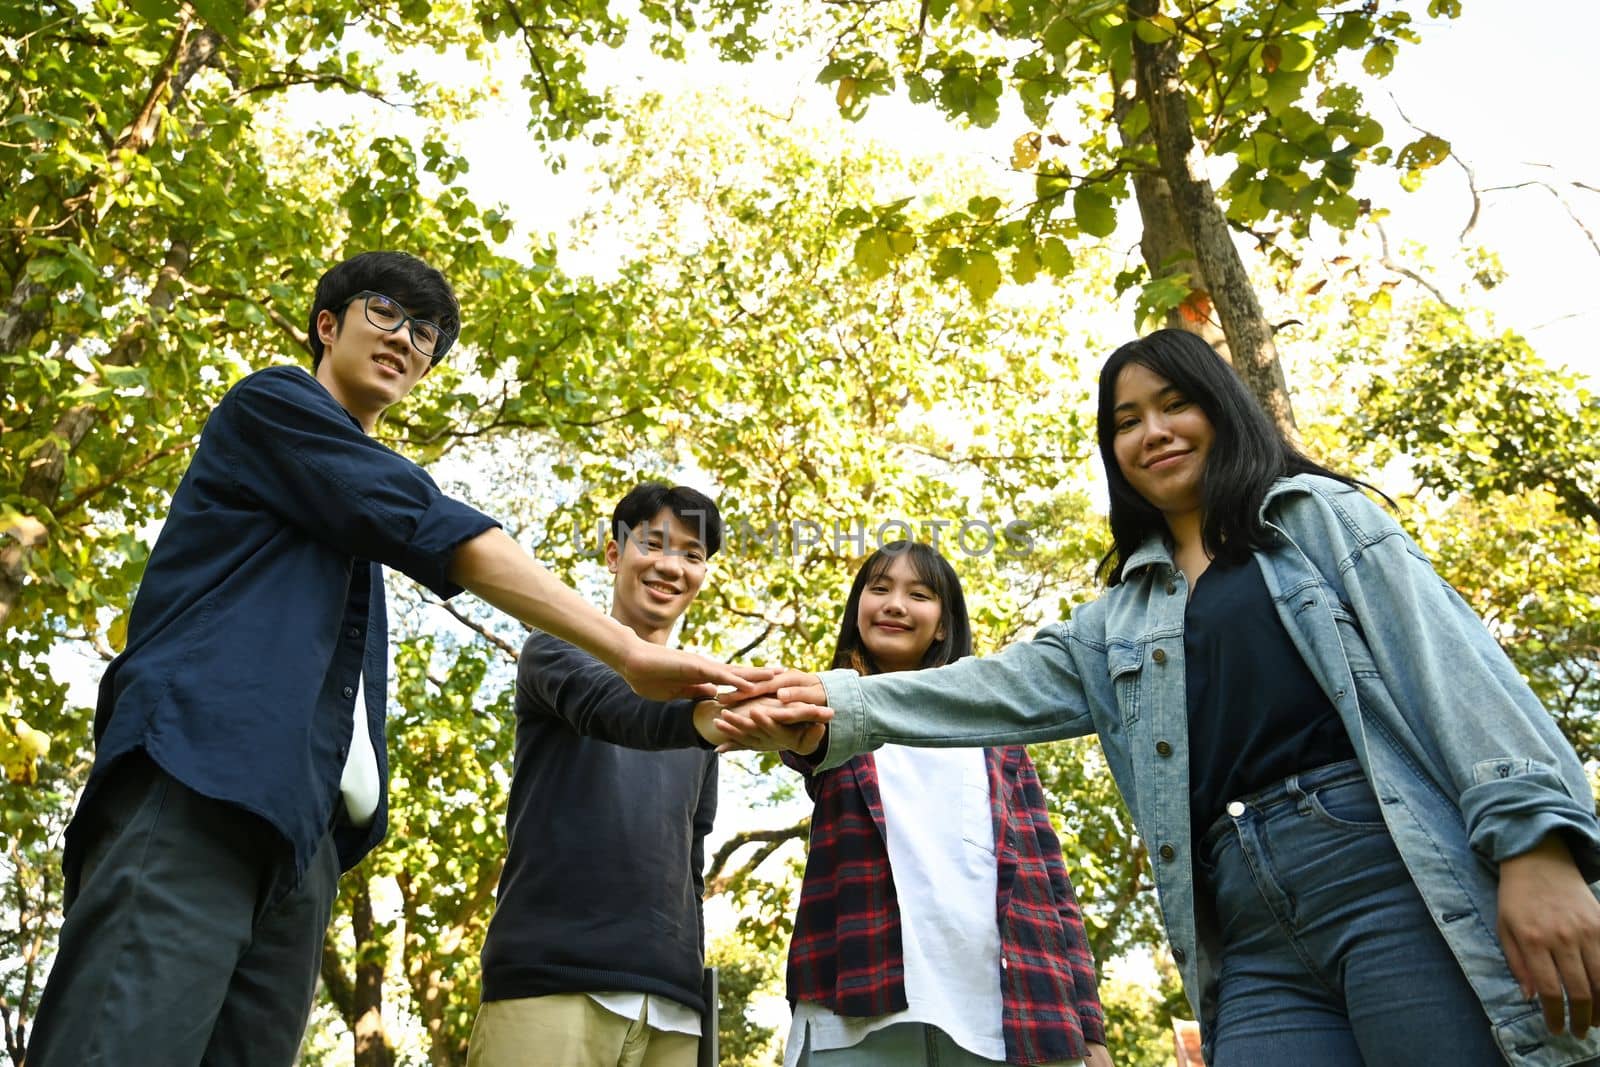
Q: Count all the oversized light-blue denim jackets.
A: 1